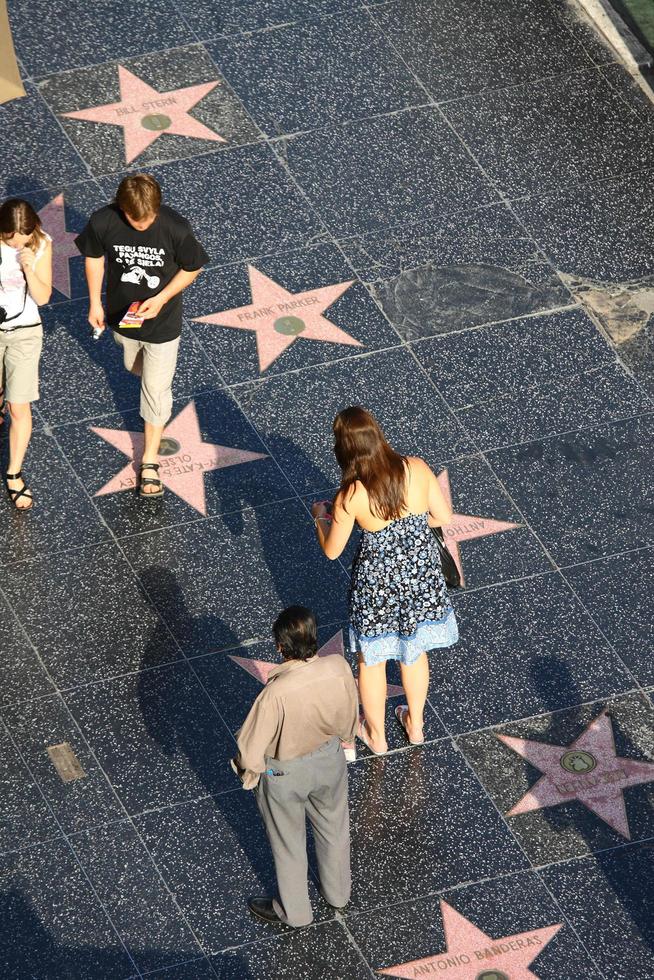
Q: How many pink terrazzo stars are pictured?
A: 8